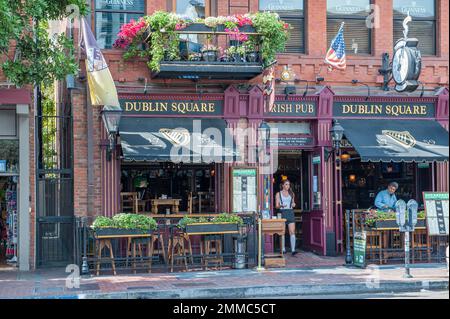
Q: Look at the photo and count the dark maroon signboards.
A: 3